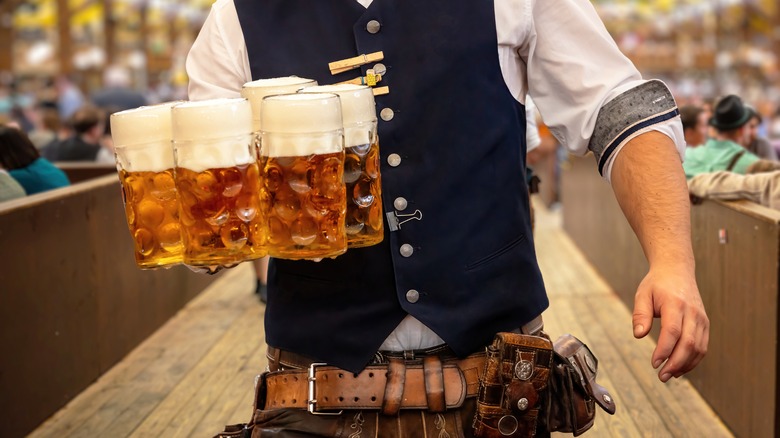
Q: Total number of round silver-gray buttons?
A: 7